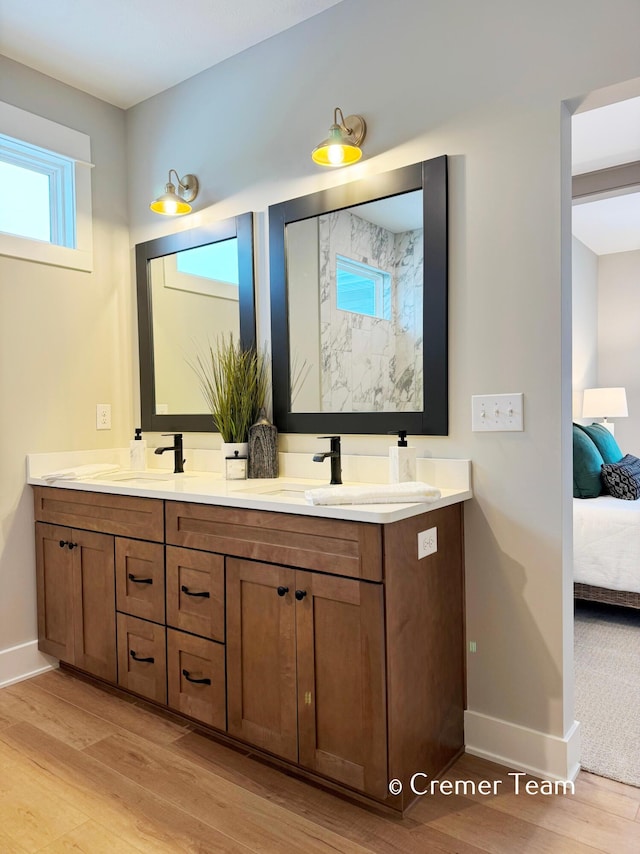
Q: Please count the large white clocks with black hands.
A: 0